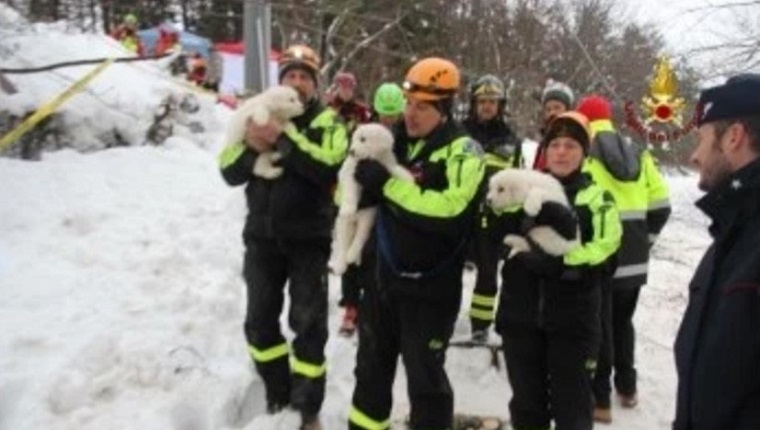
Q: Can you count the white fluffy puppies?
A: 3